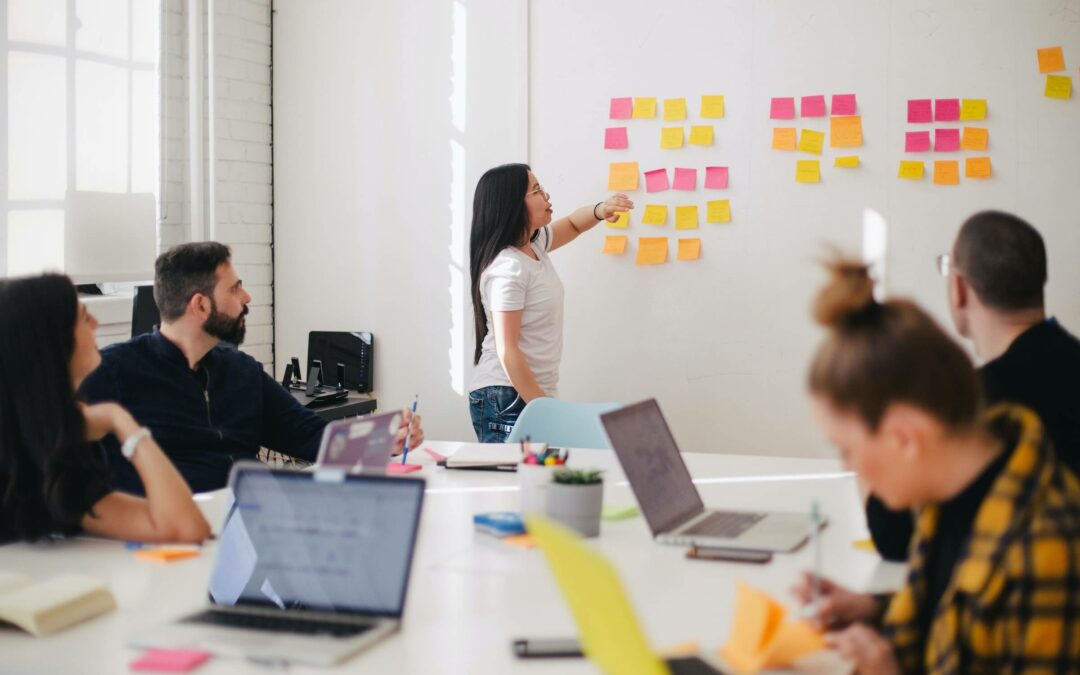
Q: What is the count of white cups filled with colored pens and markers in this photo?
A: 1